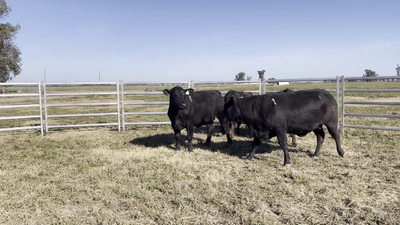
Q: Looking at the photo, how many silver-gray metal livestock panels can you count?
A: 6